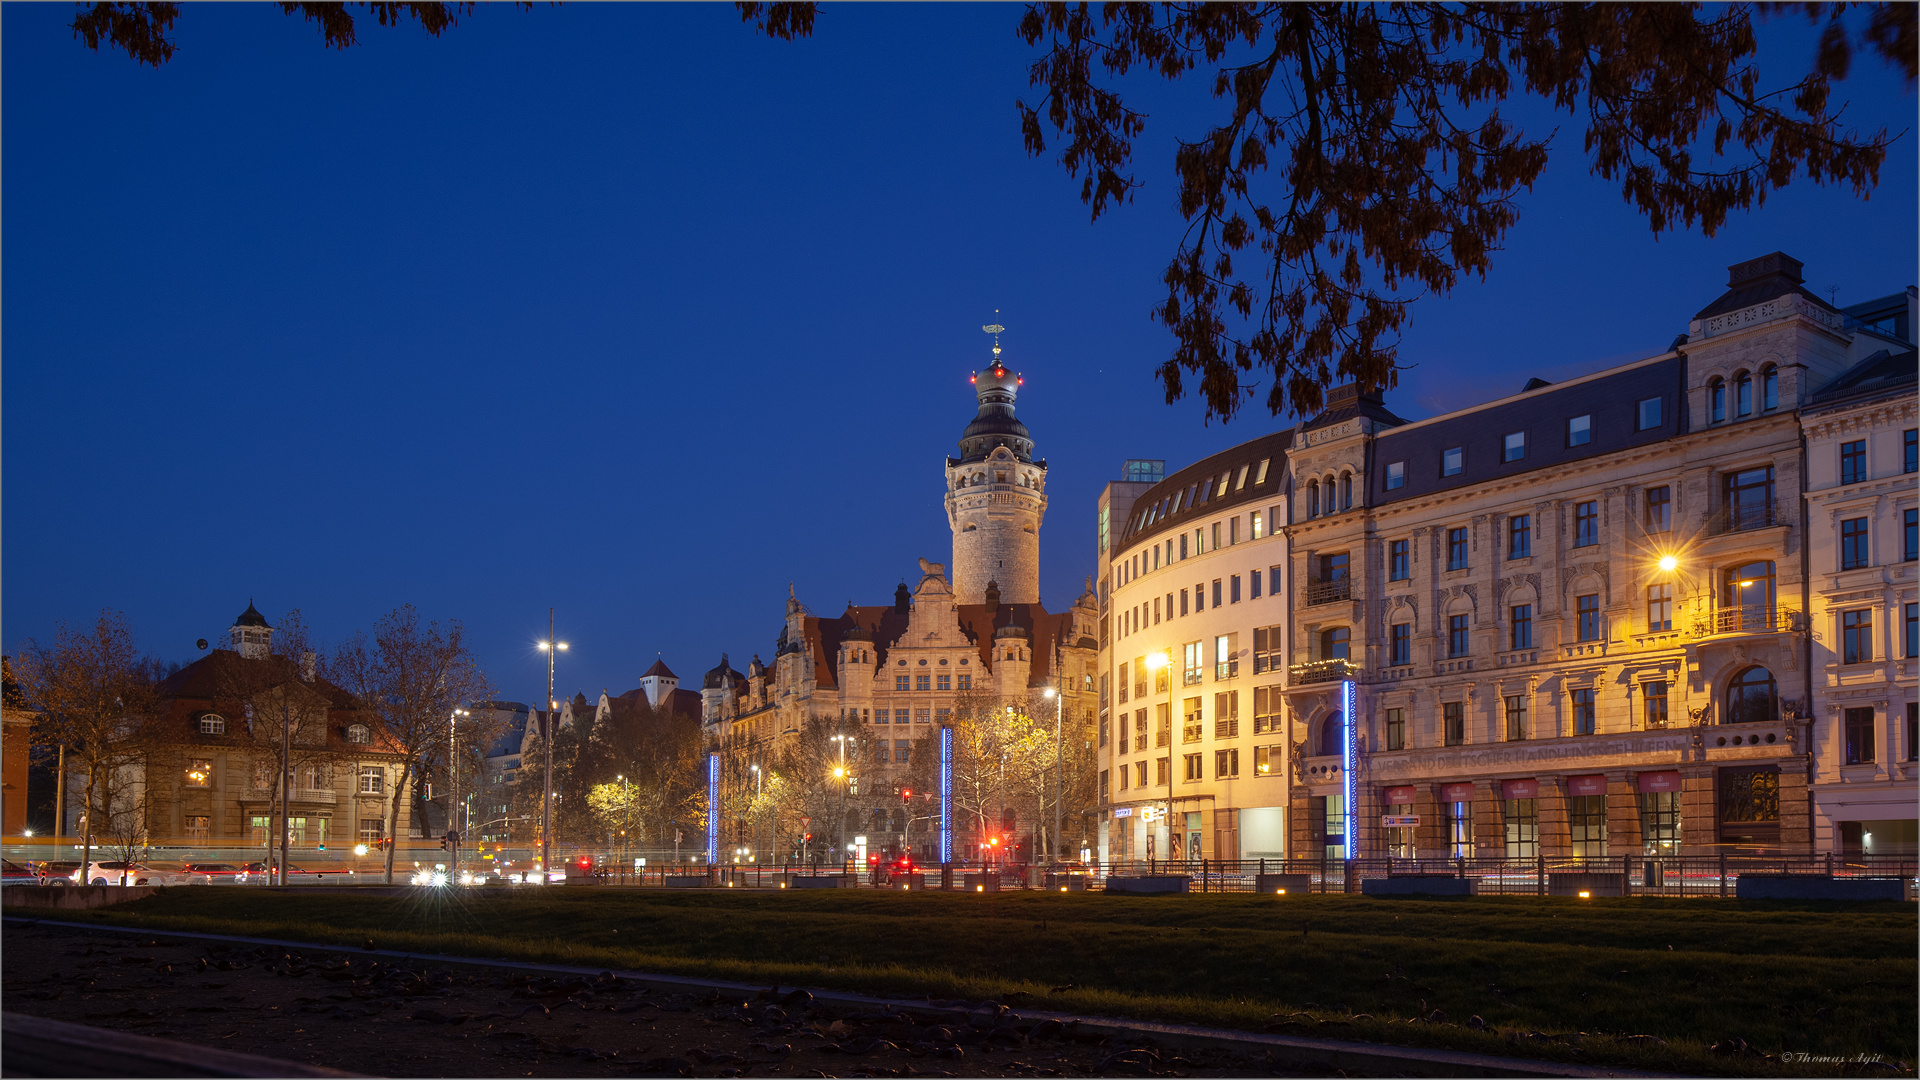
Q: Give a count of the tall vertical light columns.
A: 3